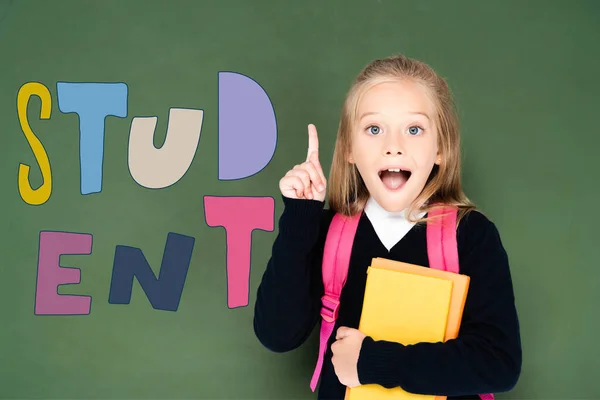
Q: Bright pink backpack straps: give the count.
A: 2